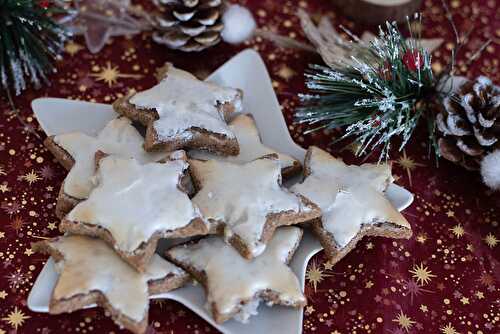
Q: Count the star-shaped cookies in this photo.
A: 8